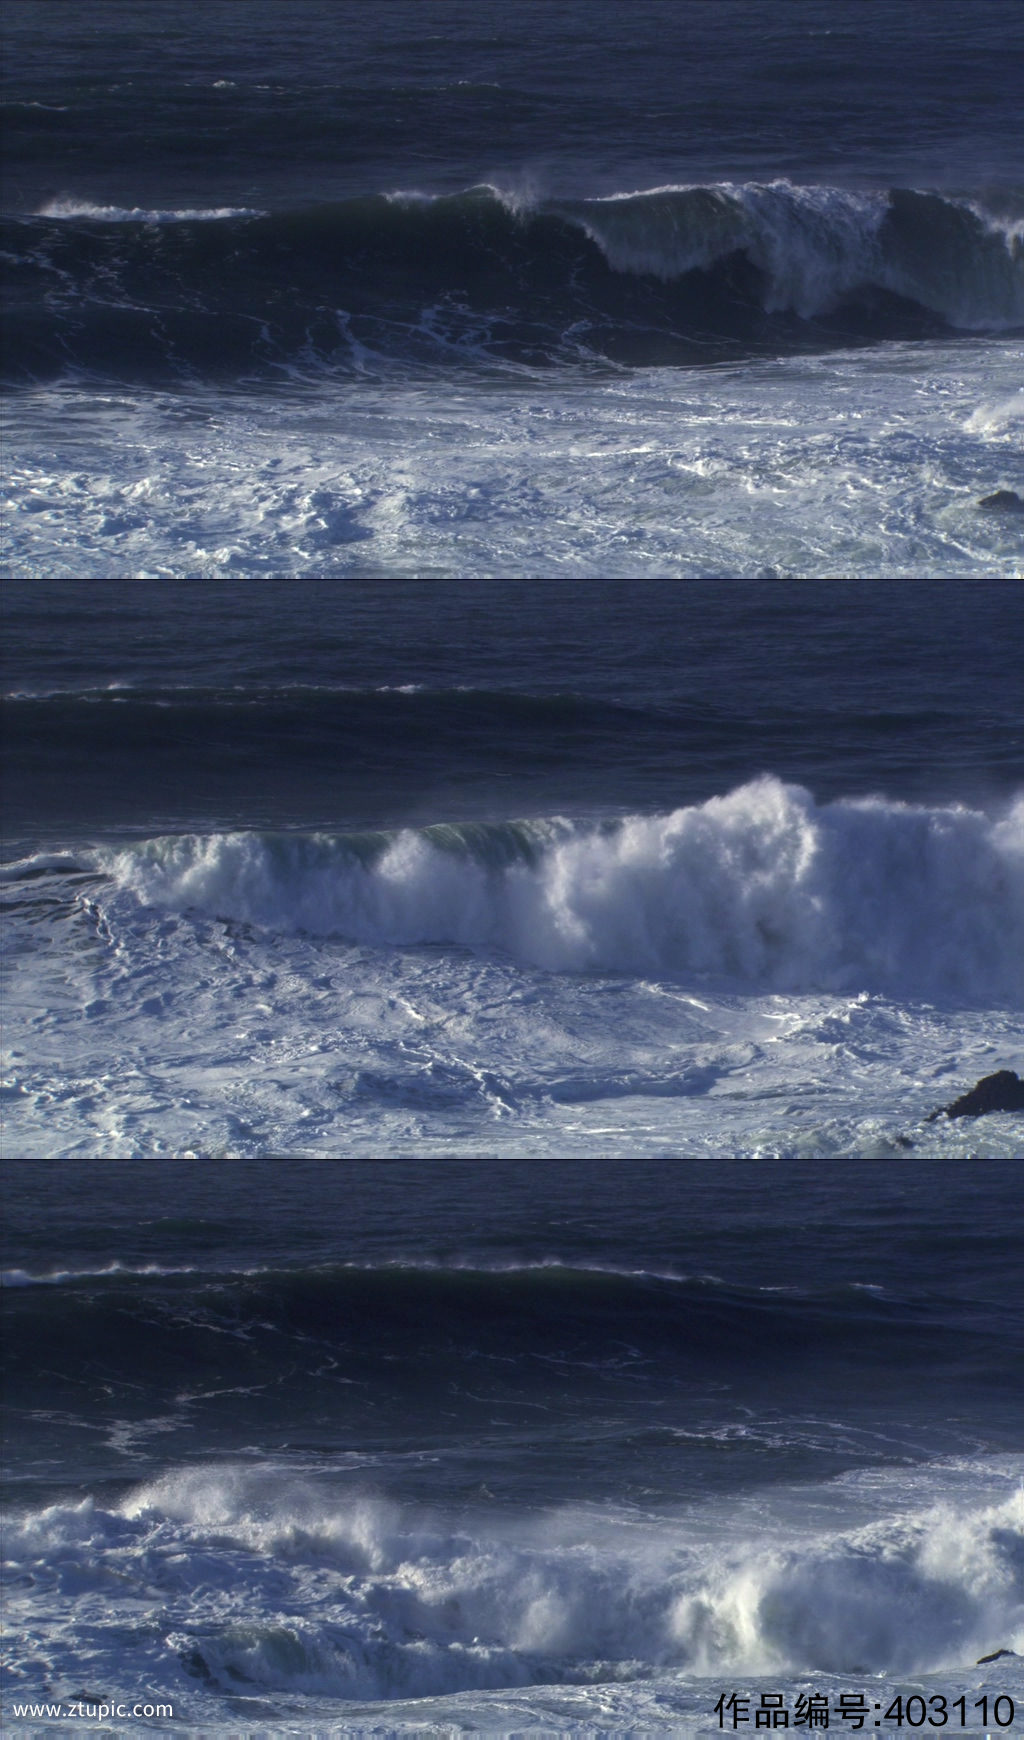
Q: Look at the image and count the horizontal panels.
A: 3